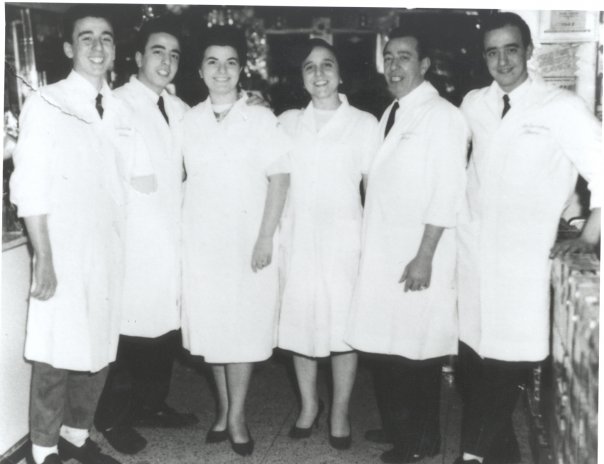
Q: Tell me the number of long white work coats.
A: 6